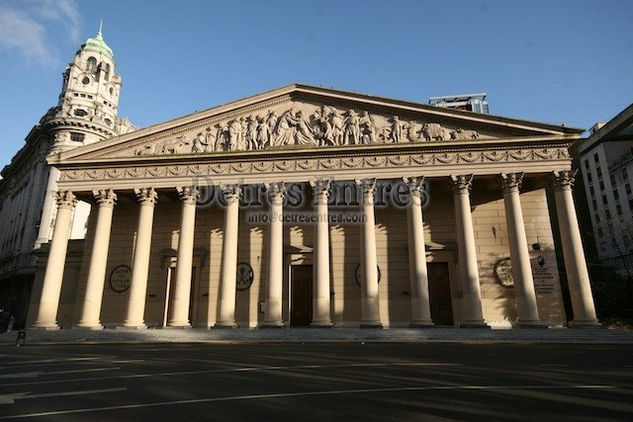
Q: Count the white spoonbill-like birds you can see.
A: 0